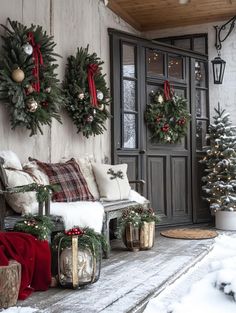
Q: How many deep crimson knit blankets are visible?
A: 1